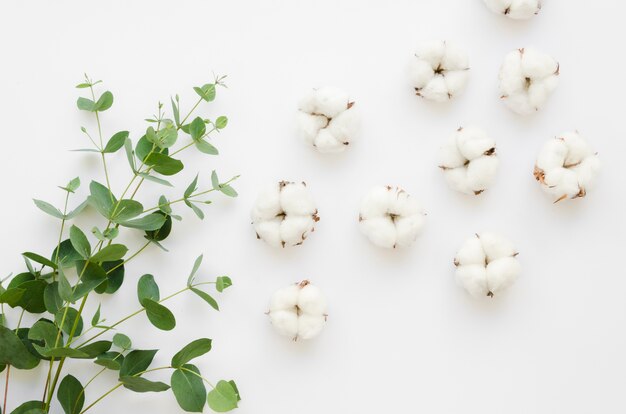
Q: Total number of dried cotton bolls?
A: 10